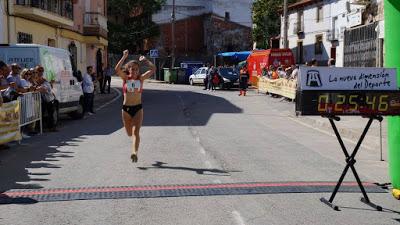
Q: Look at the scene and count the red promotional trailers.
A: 1